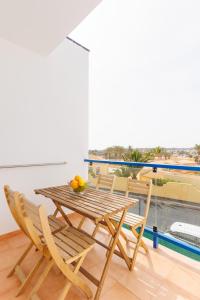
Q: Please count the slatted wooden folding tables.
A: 1